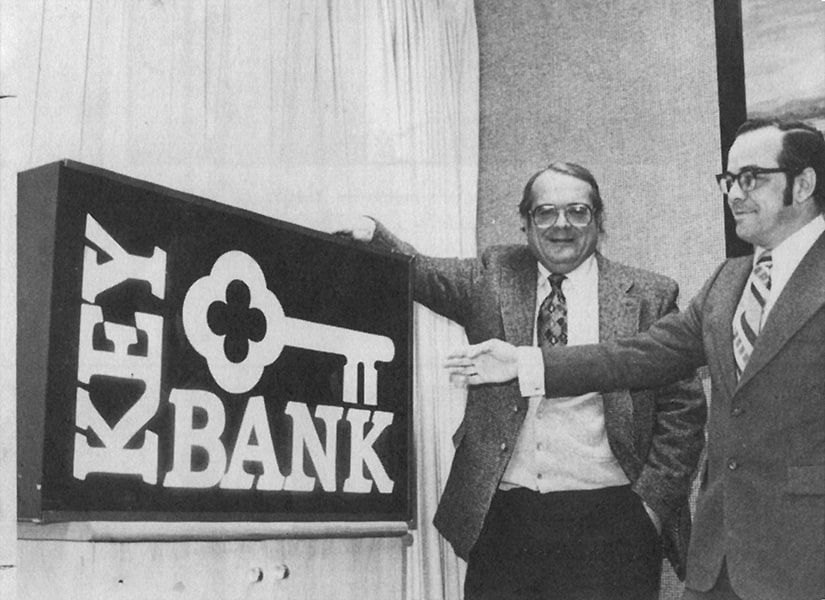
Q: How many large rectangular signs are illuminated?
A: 1